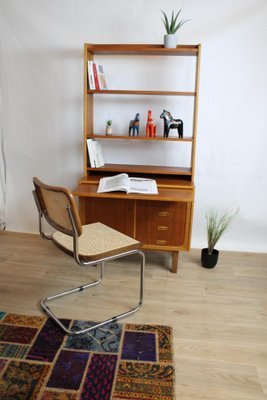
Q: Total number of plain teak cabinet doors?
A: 1